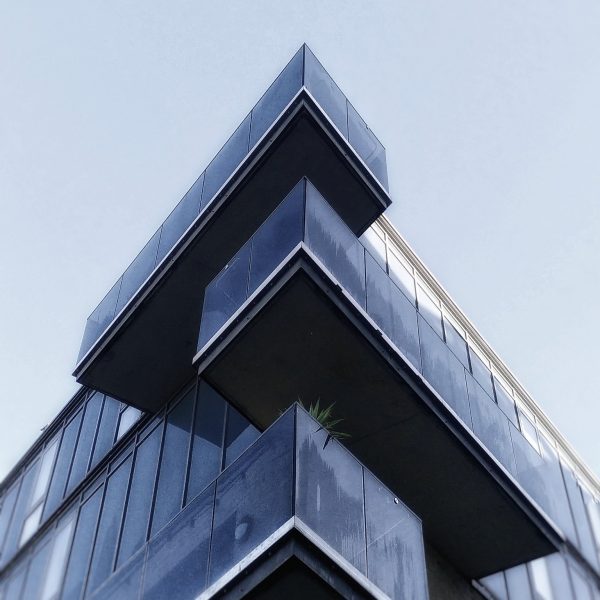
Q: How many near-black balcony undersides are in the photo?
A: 3